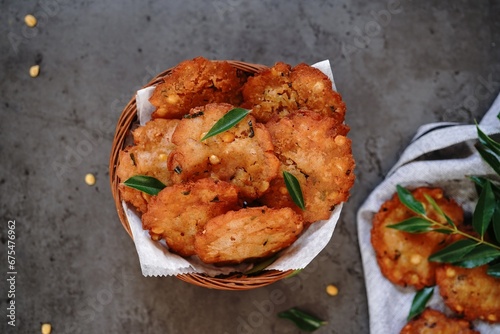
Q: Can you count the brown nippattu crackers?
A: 10